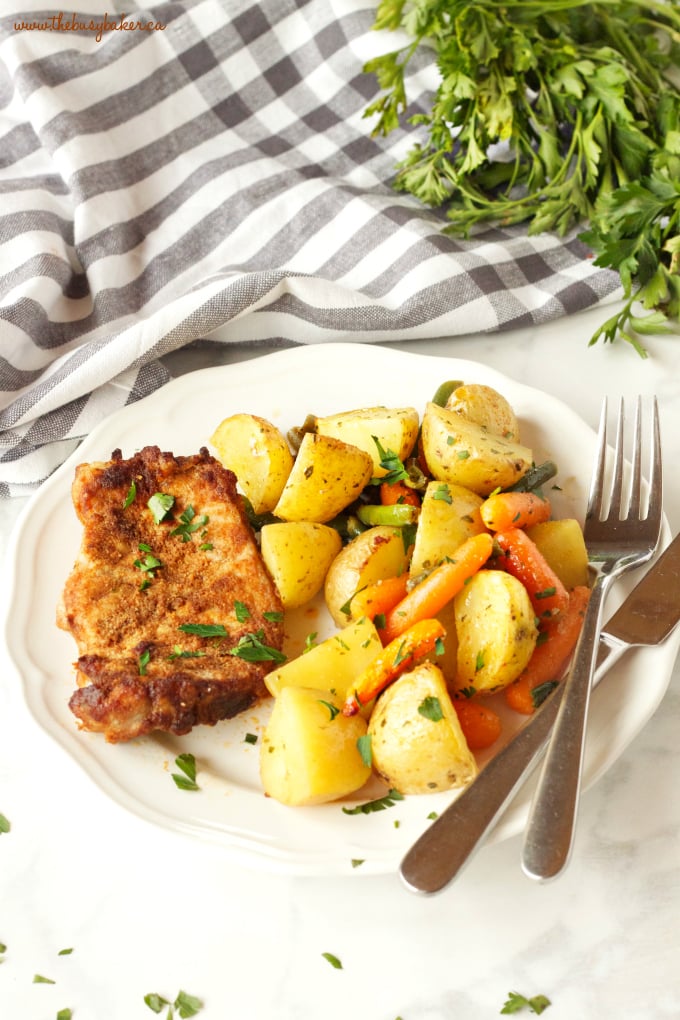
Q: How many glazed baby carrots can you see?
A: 8